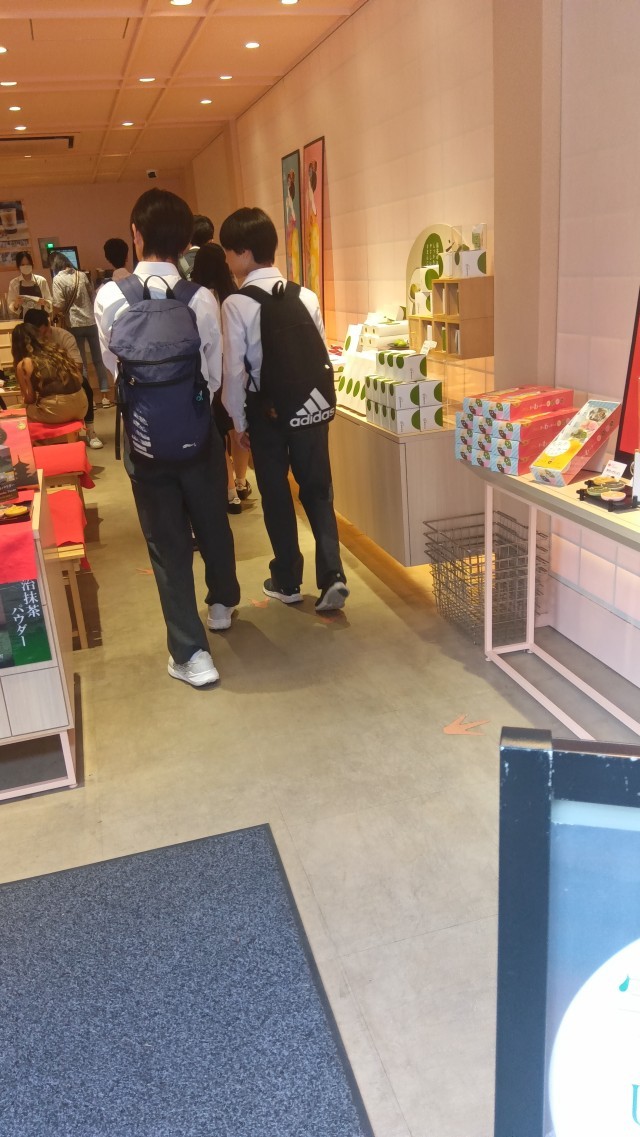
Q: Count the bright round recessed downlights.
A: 11